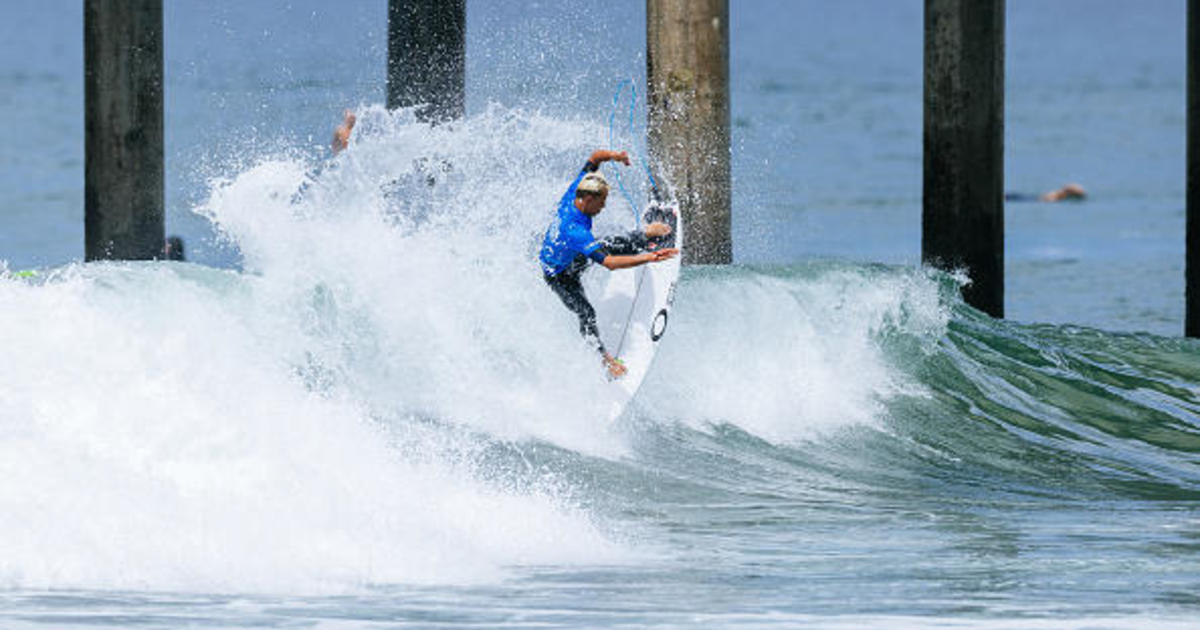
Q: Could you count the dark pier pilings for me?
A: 4